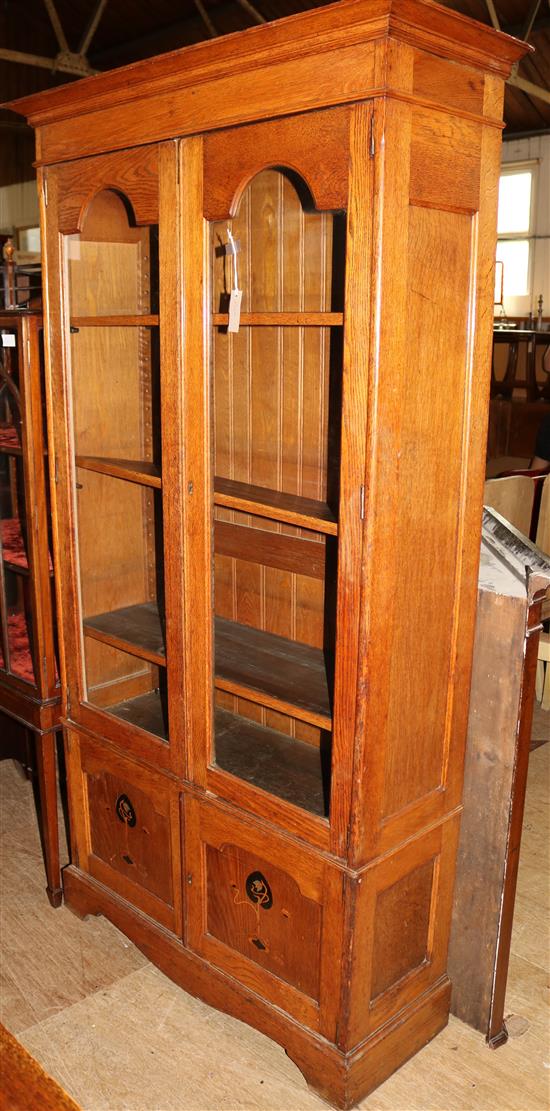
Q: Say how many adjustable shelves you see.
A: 3